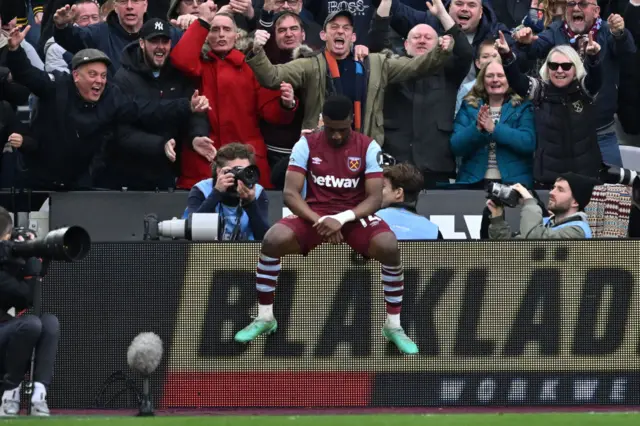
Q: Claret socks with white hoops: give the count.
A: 2